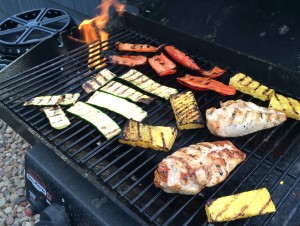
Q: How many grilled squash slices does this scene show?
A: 7